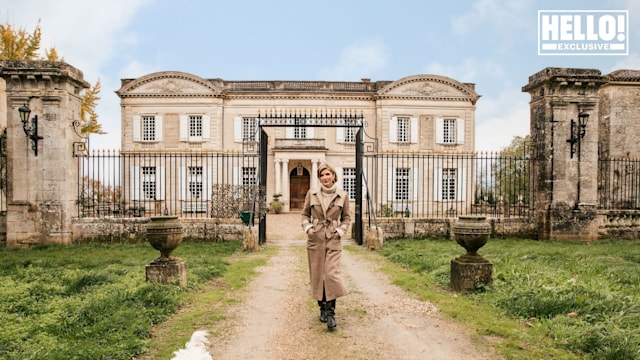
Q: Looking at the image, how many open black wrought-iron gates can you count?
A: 2